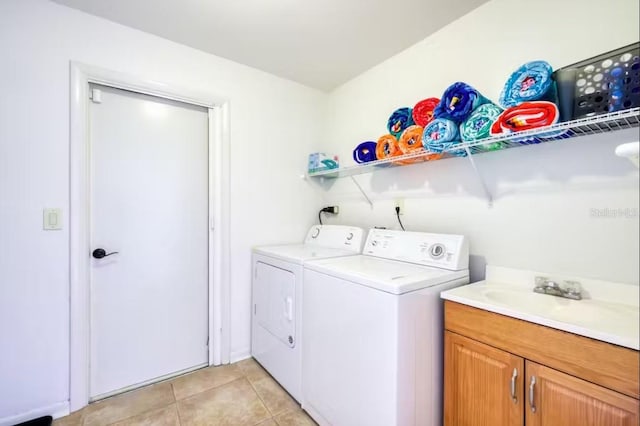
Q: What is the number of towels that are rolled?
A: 10